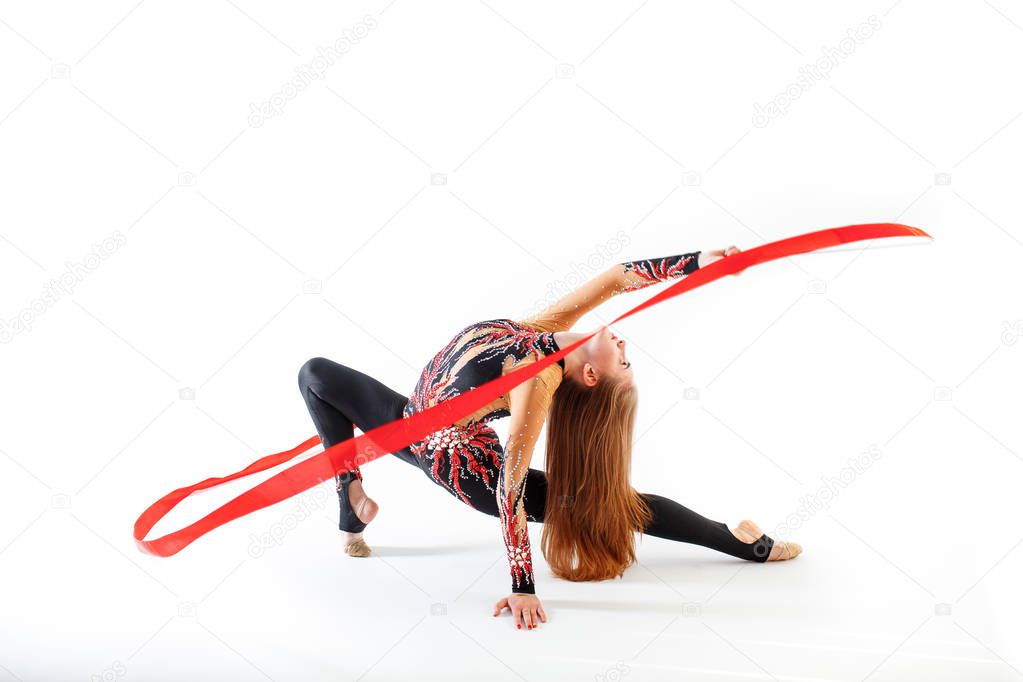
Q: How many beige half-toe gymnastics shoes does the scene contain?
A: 2